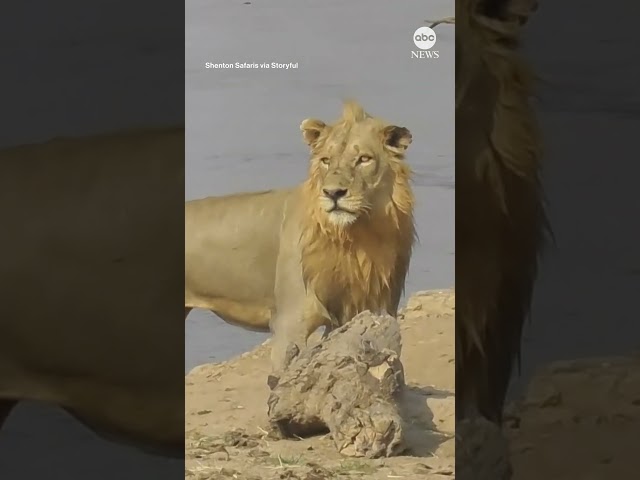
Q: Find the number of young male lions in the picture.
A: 1